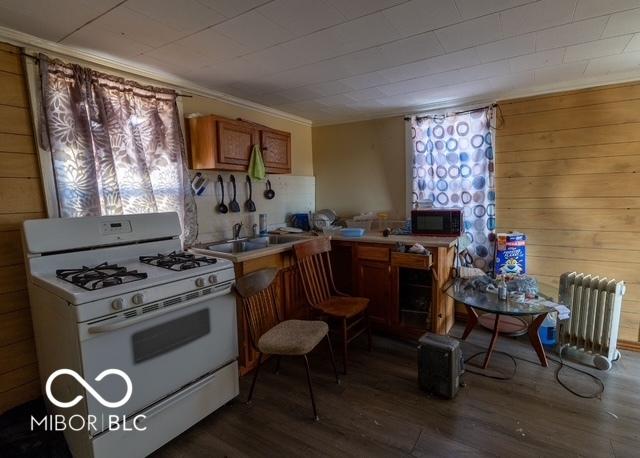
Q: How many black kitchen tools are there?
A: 4